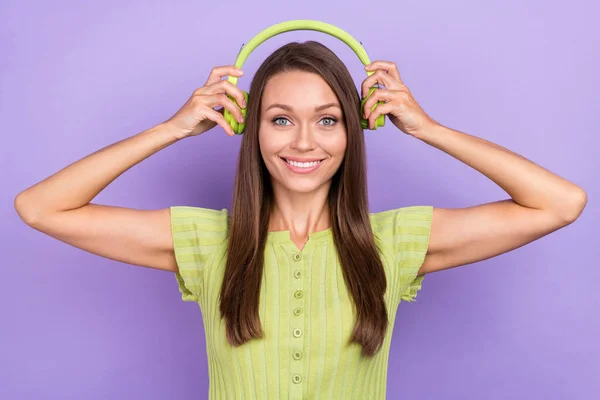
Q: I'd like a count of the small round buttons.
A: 7